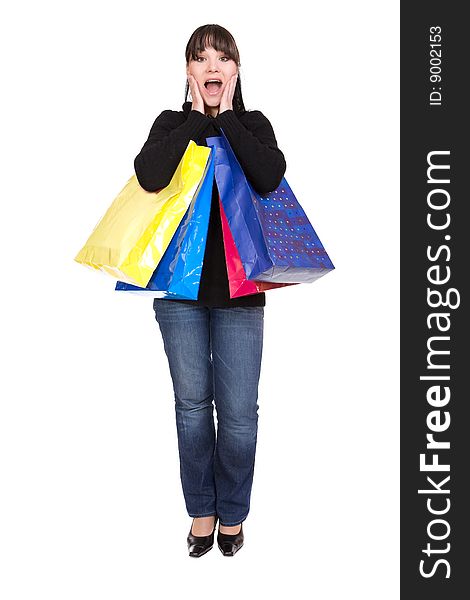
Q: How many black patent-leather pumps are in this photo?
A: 2